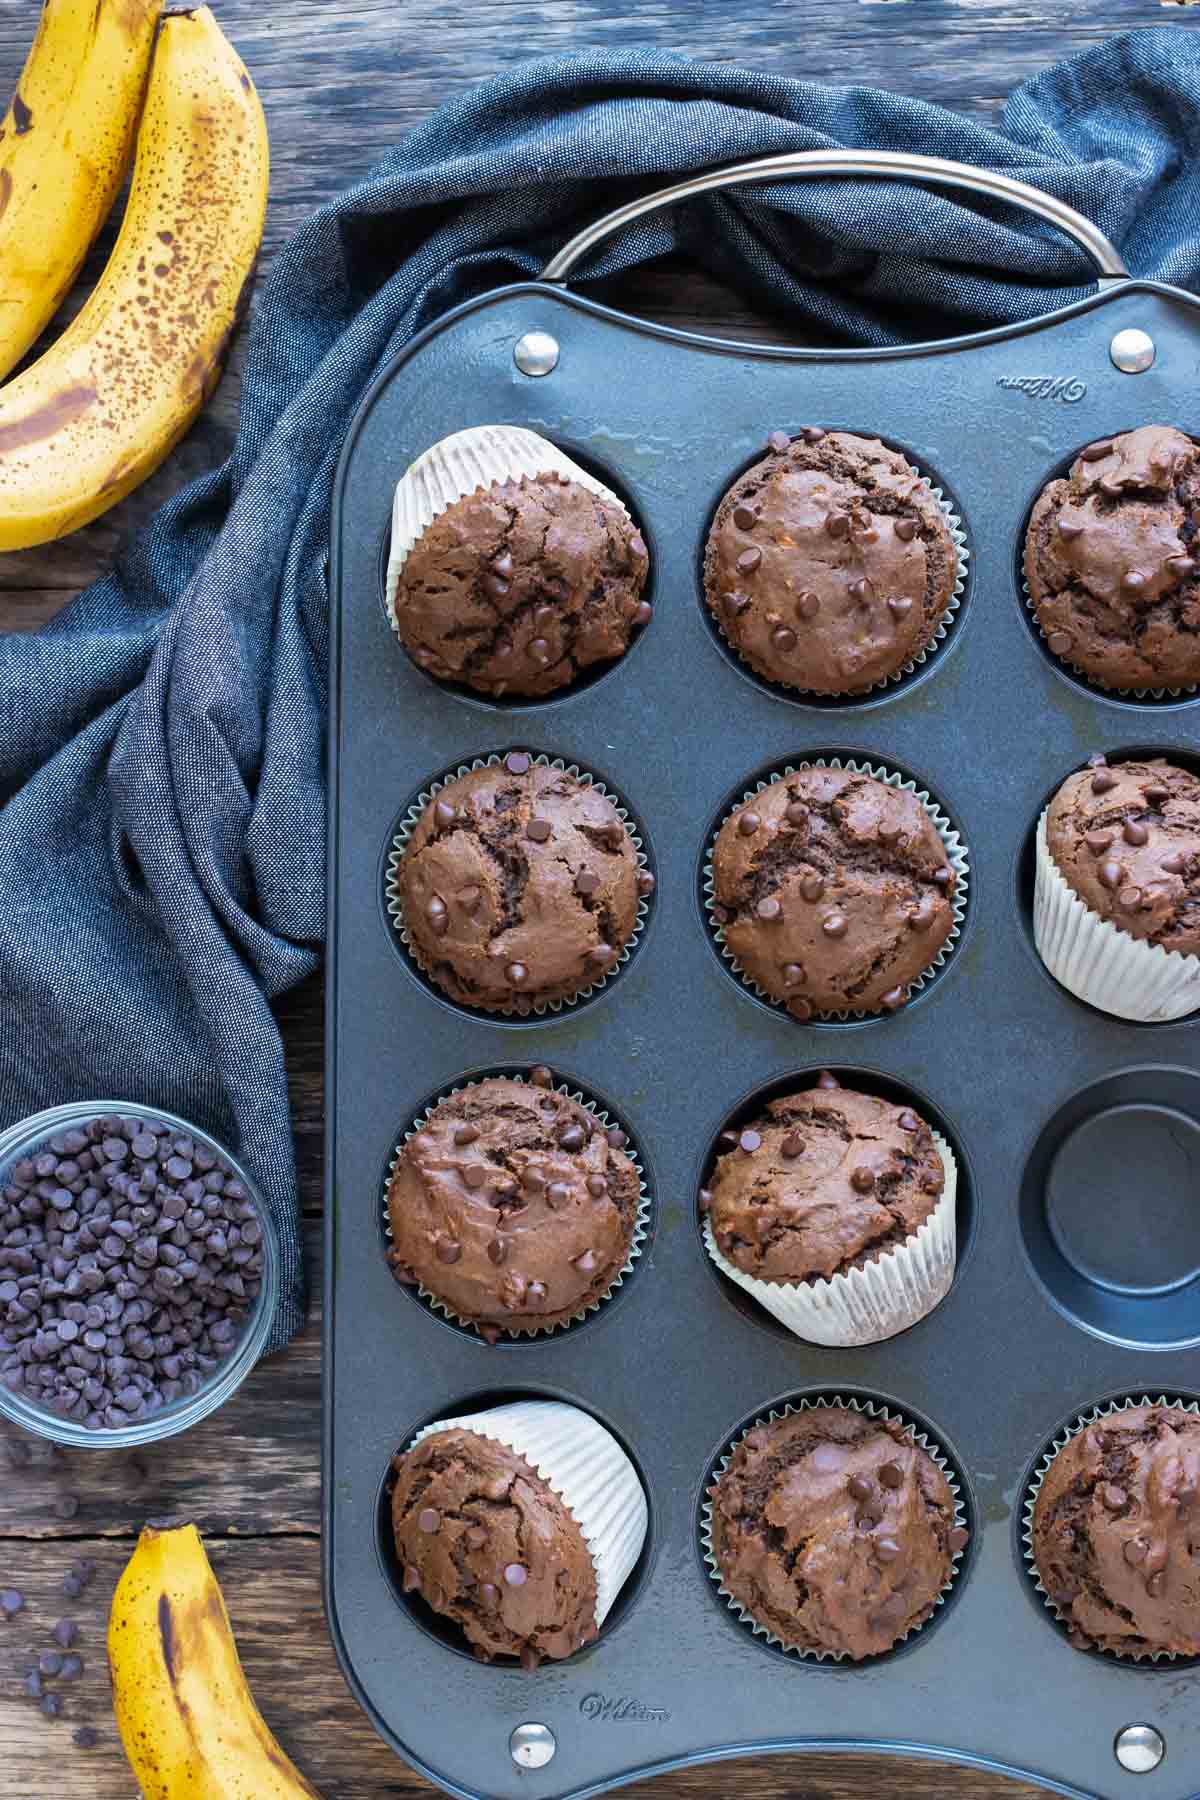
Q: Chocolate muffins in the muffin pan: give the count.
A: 11